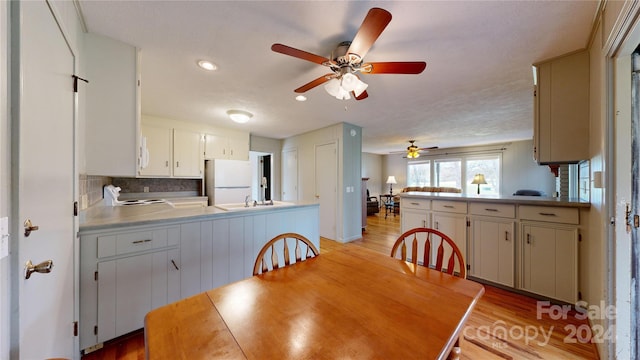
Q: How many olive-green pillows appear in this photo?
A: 0